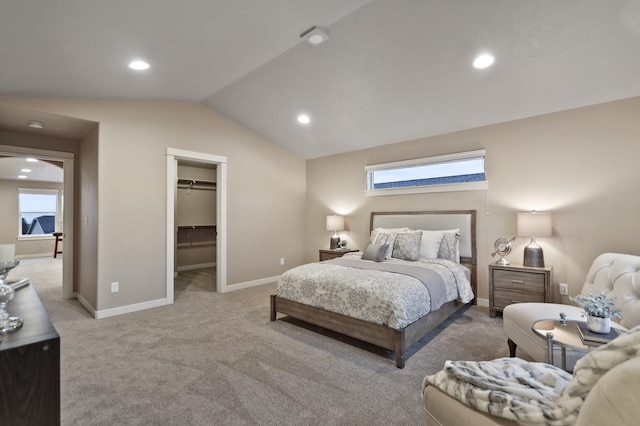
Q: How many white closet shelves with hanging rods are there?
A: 2